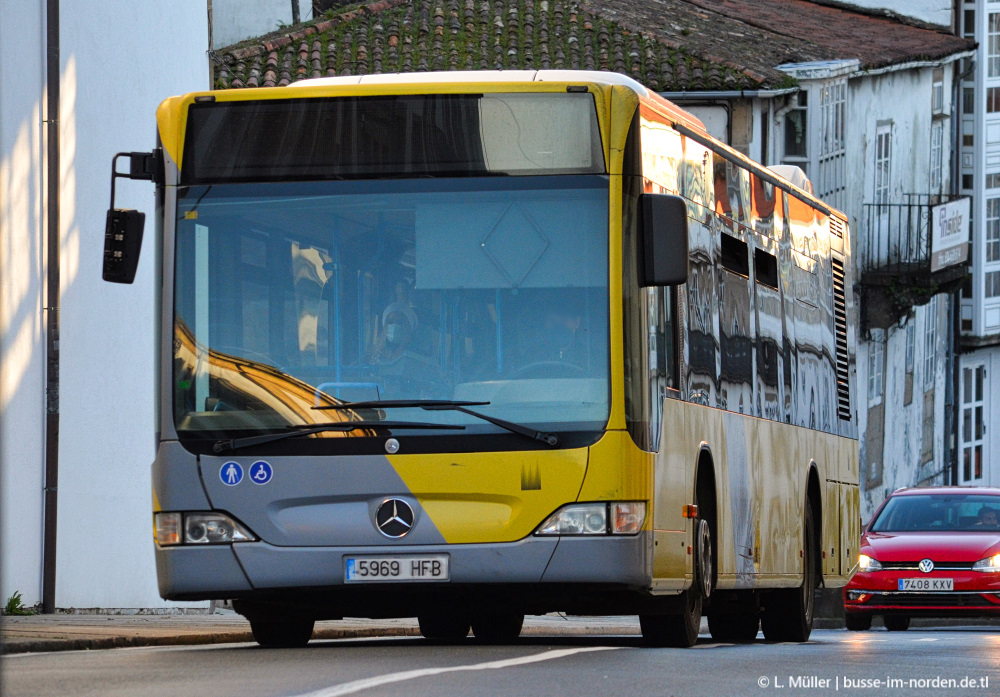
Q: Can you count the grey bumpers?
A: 1